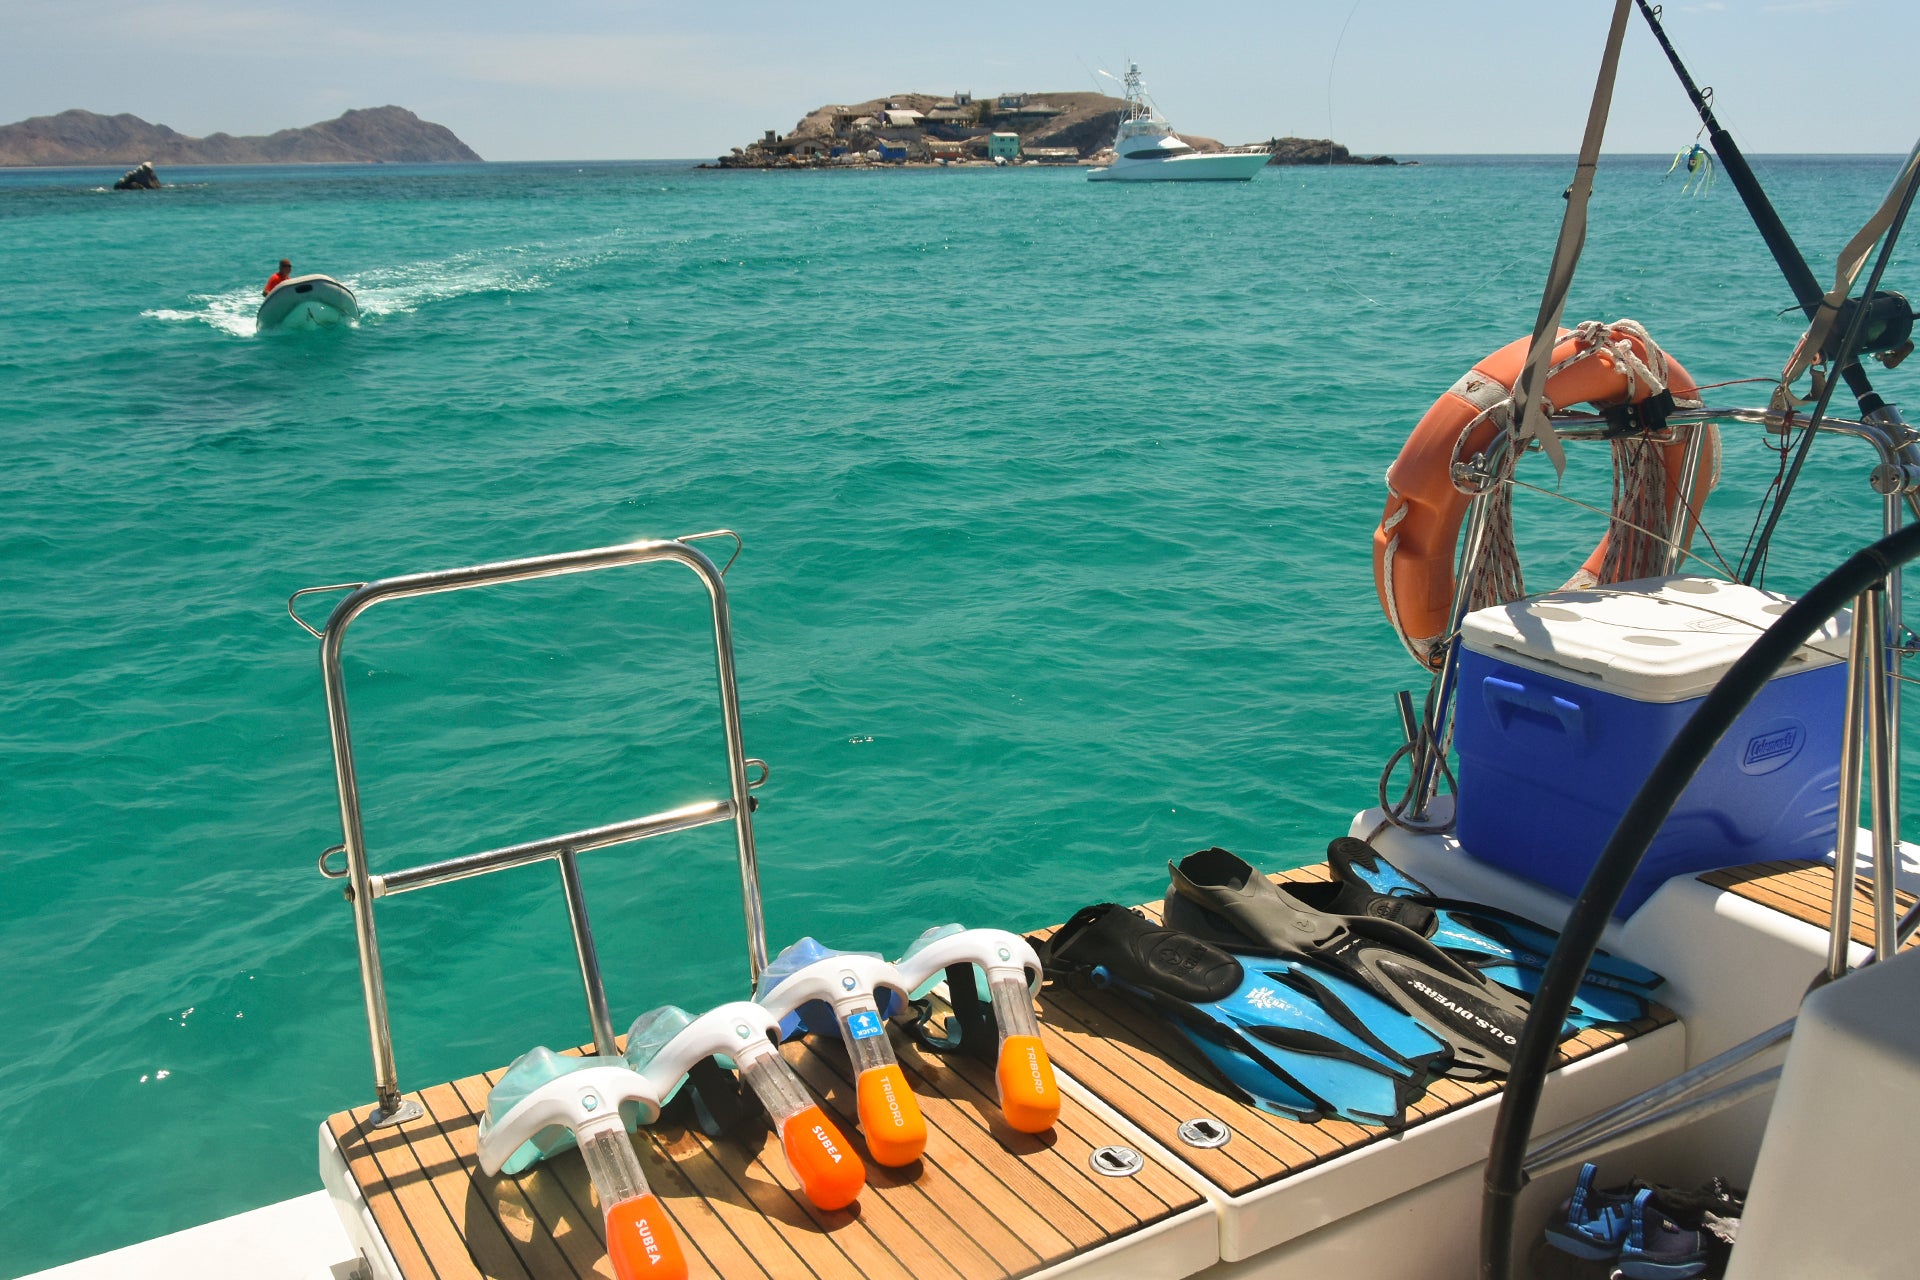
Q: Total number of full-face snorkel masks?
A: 4